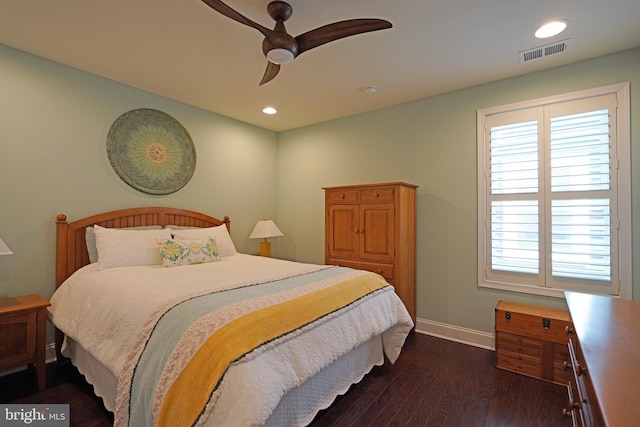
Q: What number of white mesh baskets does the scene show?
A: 0